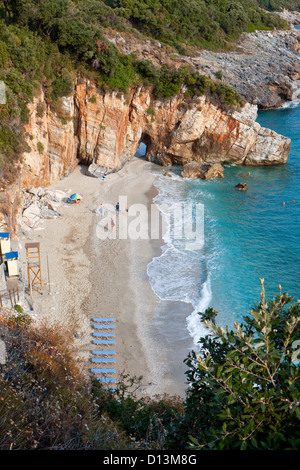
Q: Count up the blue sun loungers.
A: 9